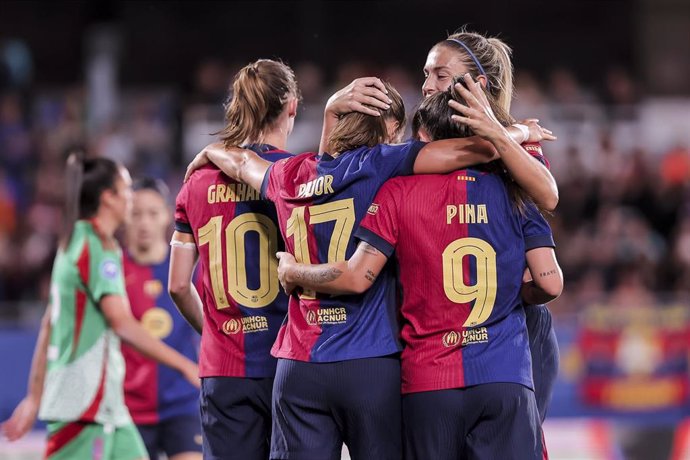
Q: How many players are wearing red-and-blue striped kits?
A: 5